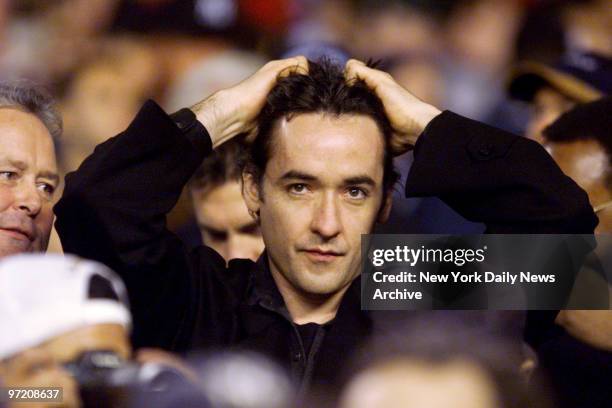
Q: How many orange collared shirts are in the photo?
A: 0